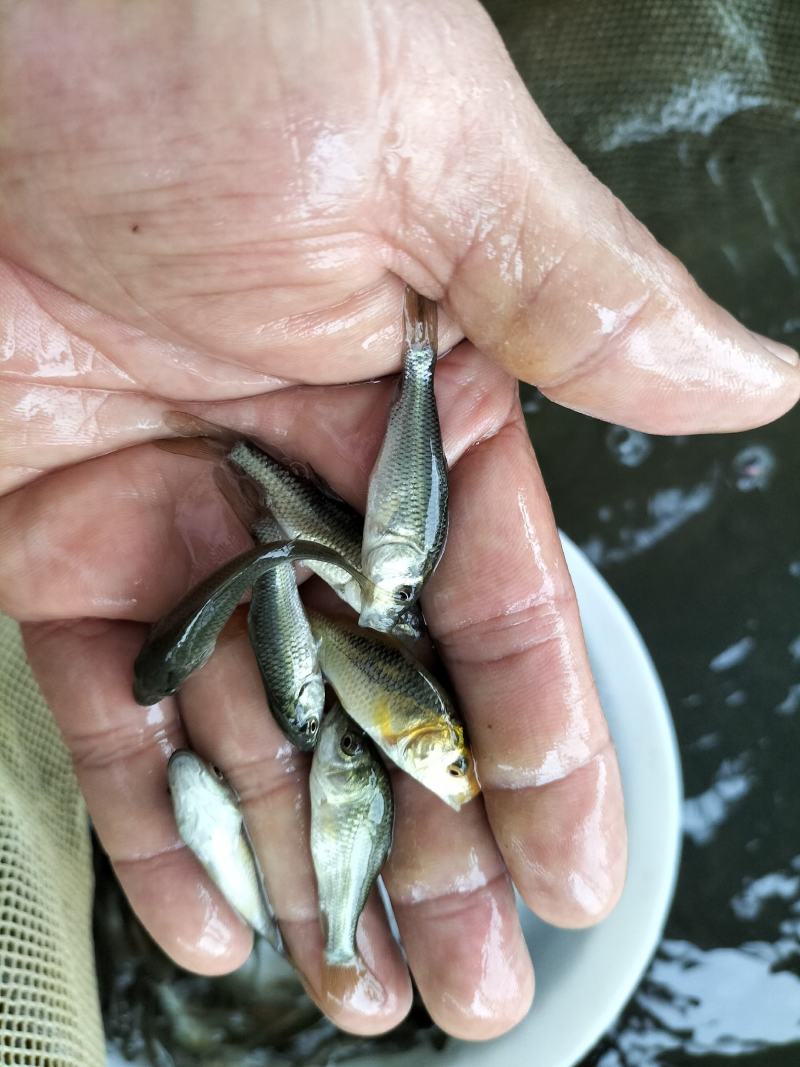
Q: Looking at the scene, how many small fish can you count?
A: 7